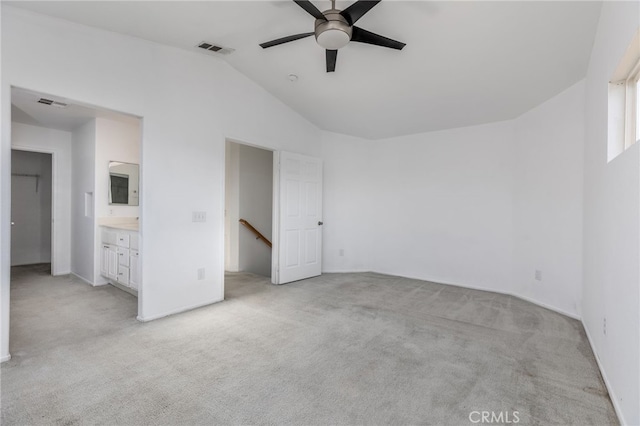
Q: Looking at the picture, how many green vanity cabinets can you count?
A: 0